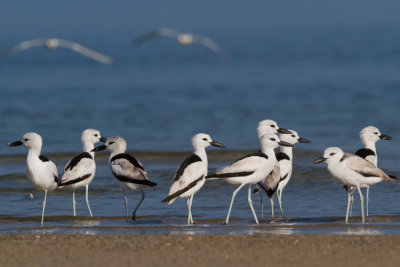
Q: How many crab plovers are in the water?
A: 9